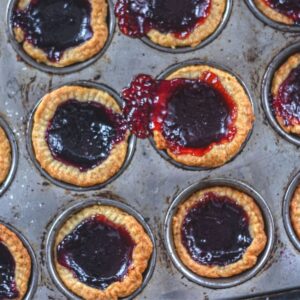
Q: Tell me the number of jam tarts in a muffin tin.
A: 11